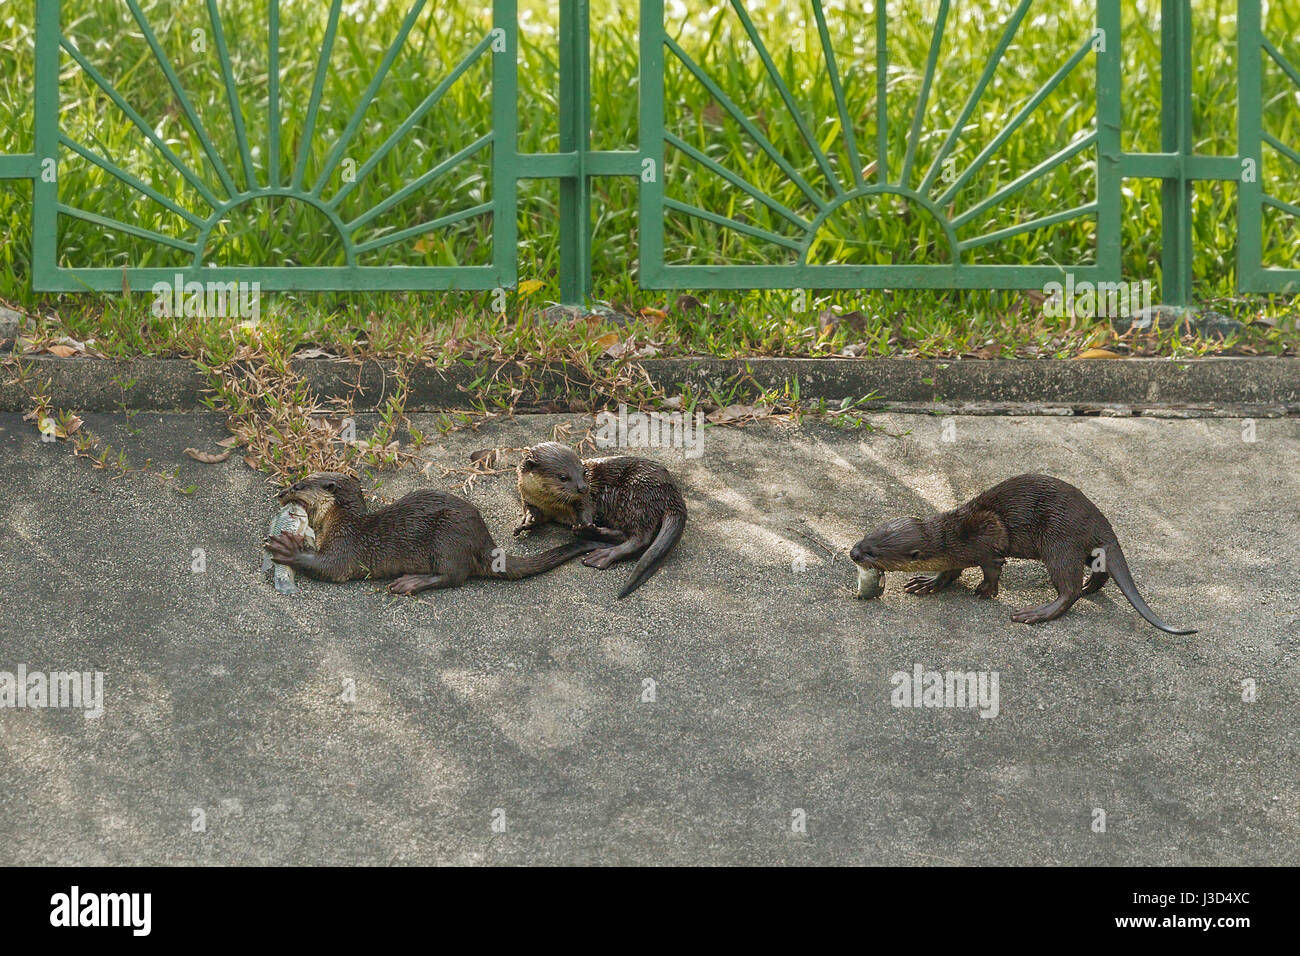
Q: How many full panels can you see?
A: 2